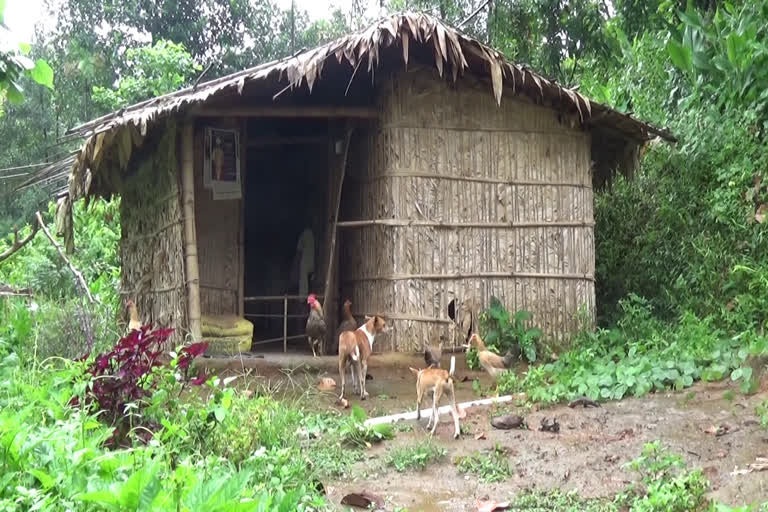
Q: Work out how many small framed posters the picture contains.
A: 1